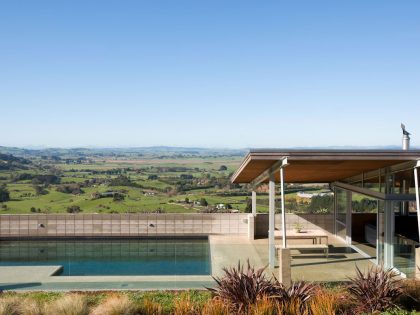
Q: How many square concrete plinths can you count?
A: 2